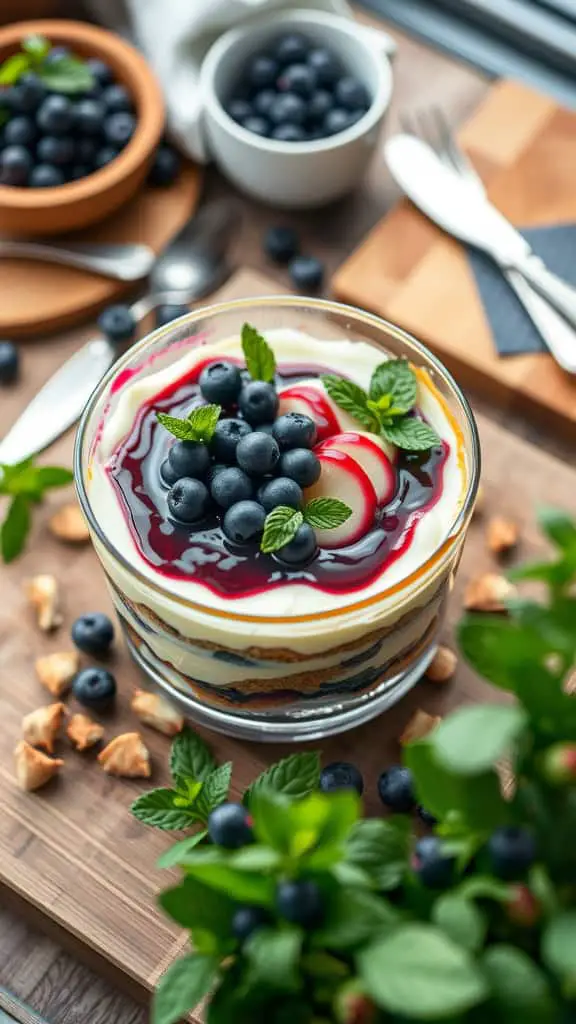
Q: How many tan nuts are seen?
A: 12